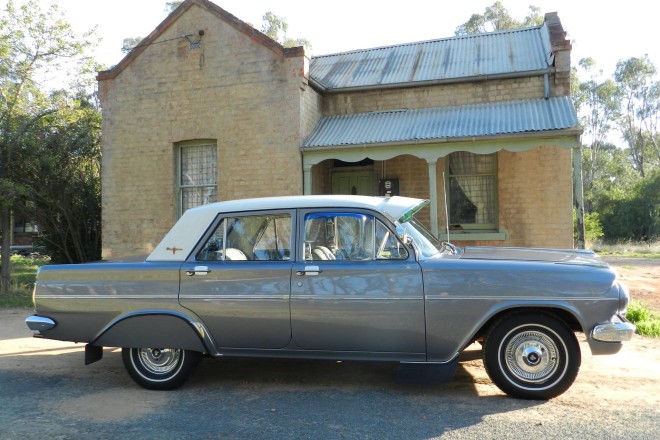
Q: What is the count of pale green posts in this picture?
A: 3